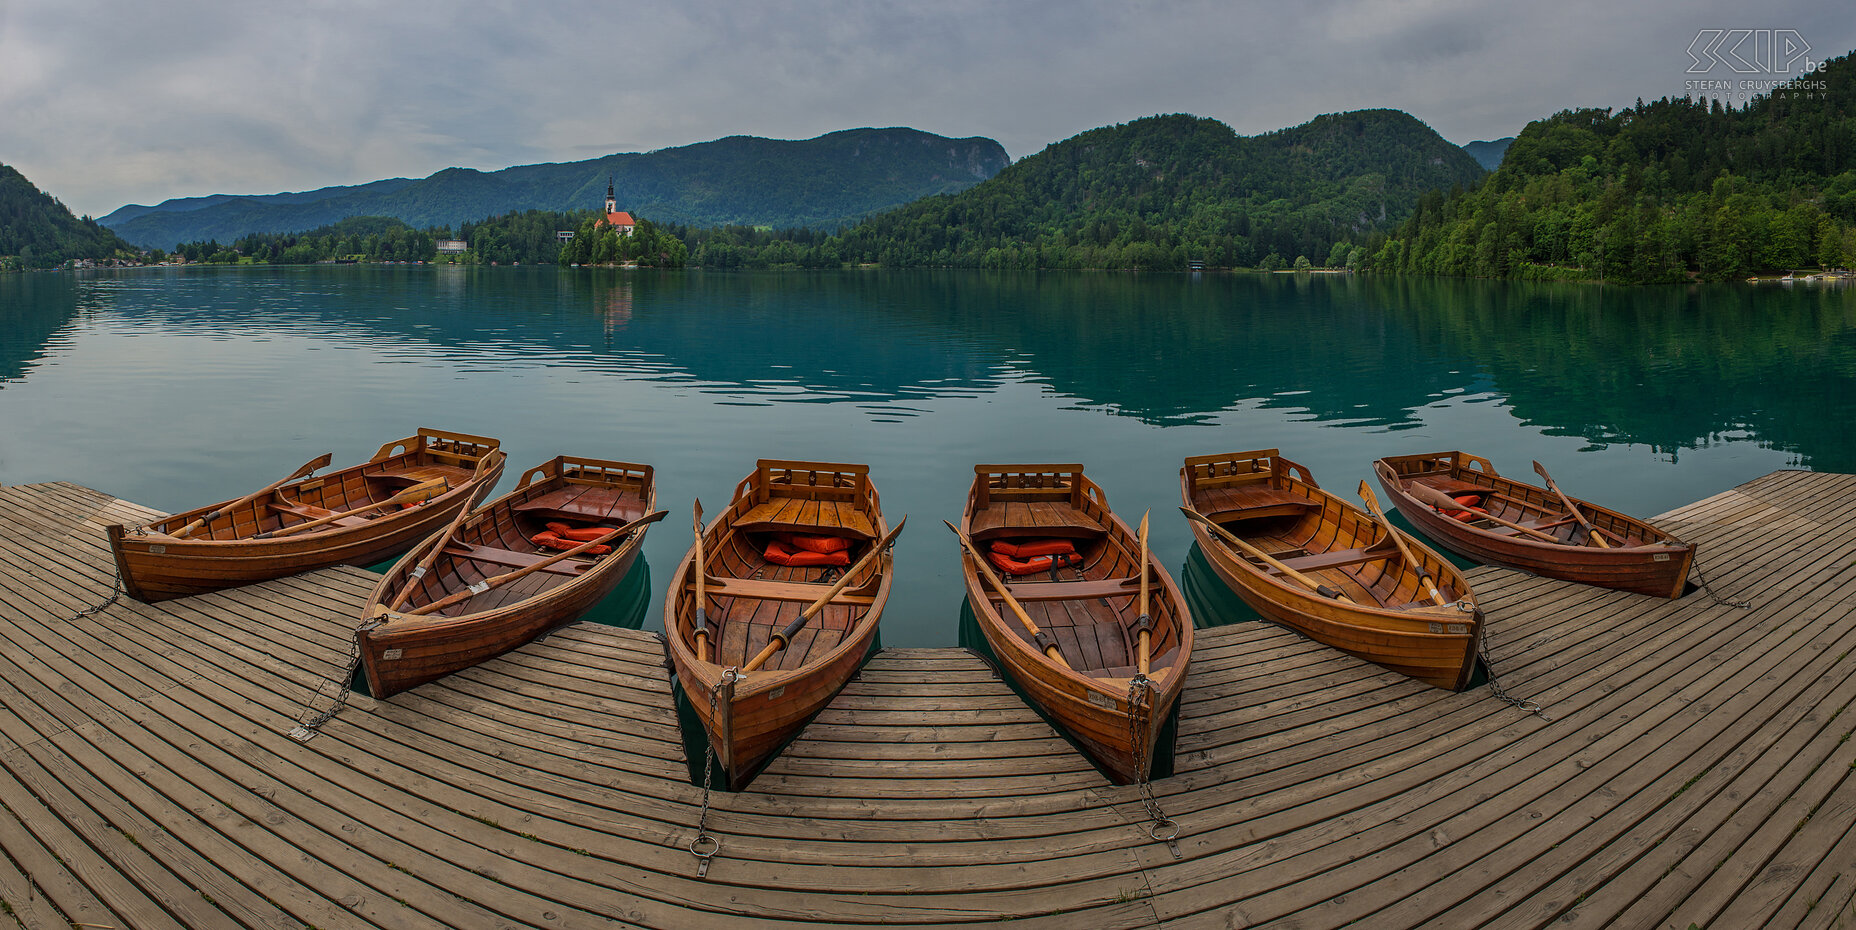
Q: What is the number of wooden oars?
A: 12